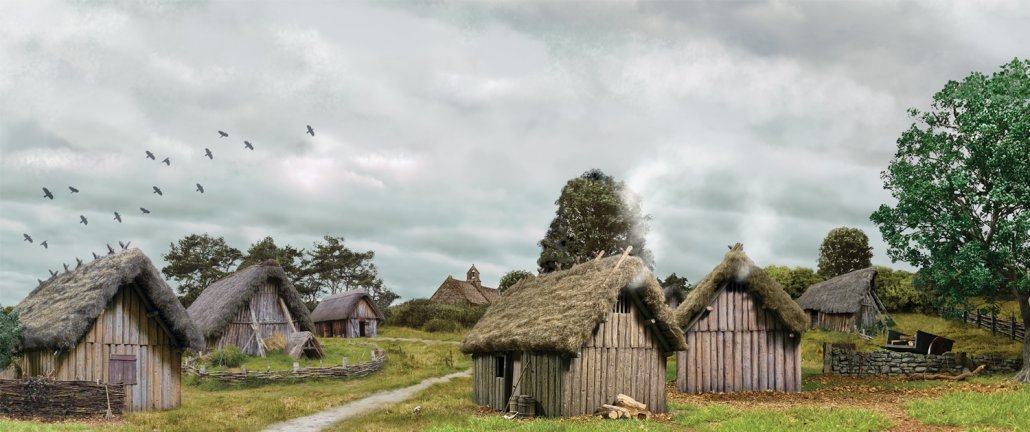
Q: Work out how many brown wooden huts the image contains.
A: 6